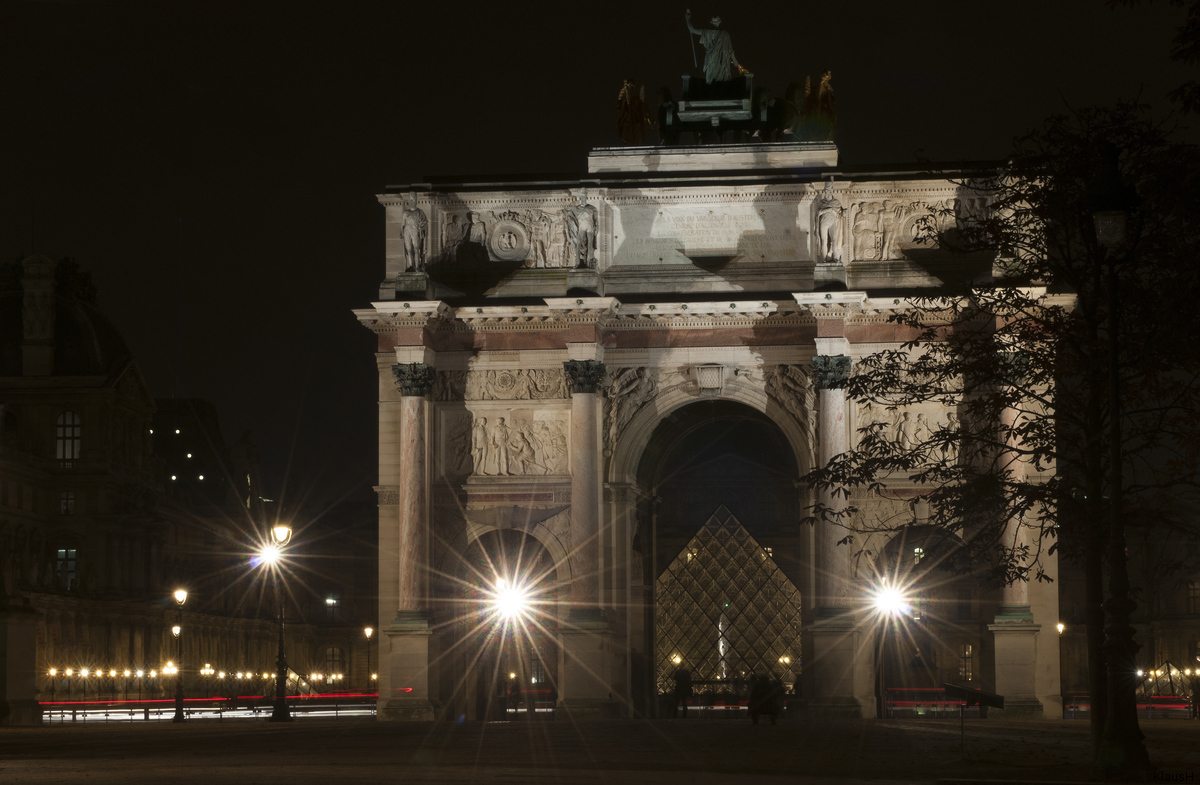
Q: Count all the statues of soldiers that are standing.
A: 3